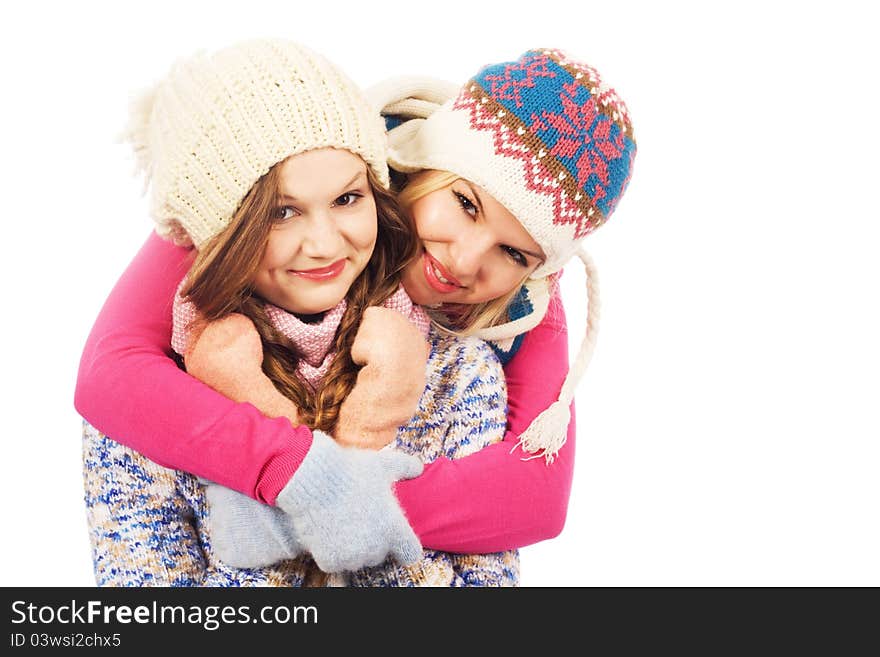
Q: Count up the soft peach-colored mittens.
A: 2